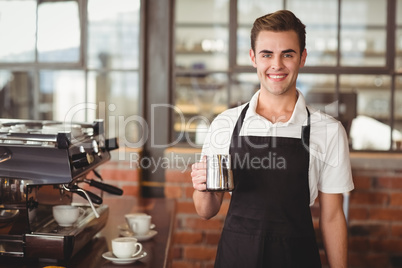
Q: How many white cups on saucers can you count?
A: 2